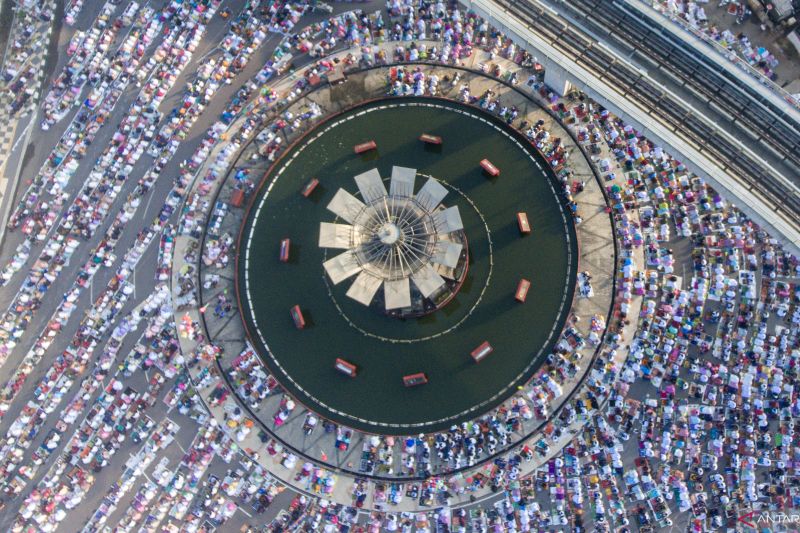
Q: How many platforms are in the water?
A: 11